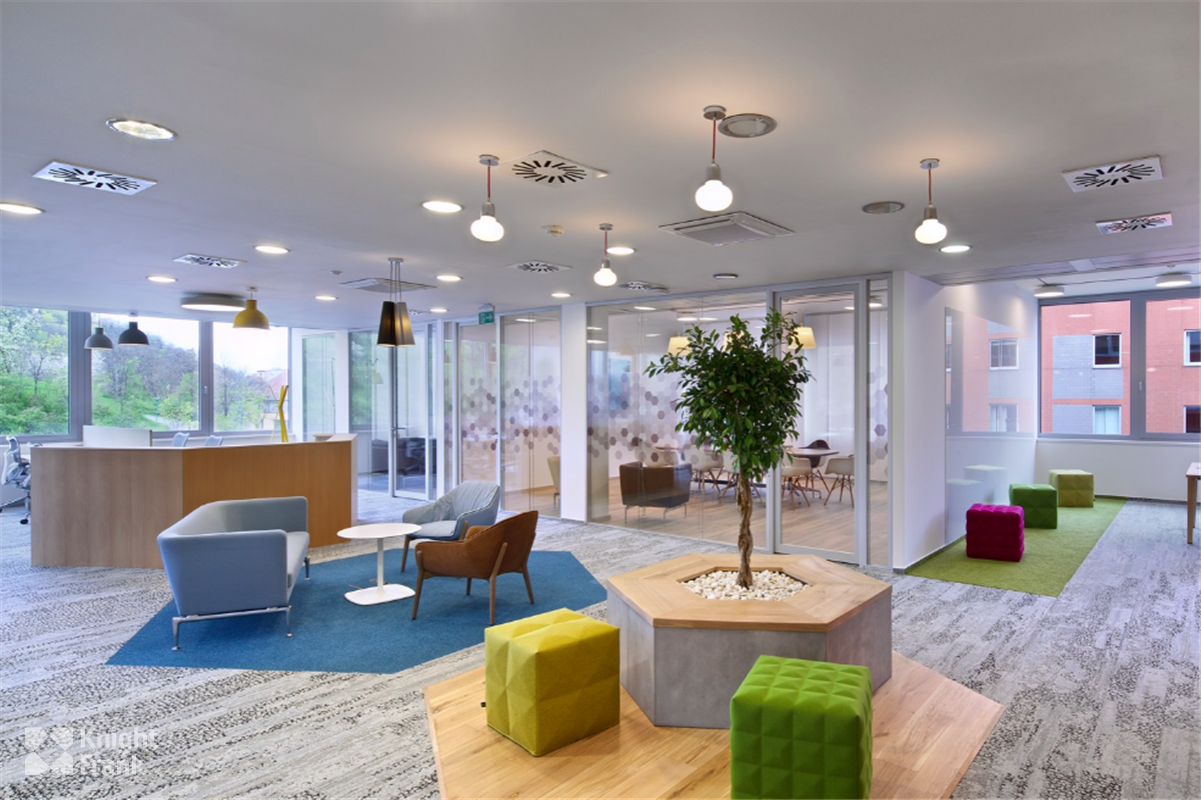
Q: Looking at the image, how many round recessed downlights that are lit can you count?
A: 11